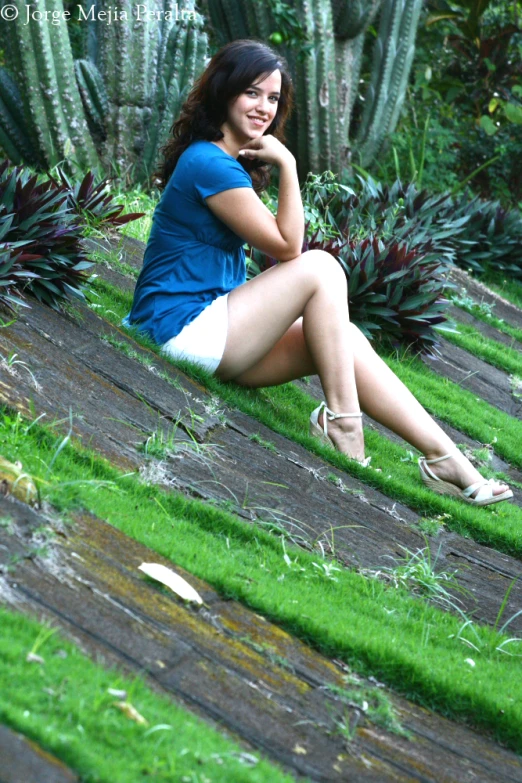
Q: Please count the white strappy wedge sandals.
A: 2